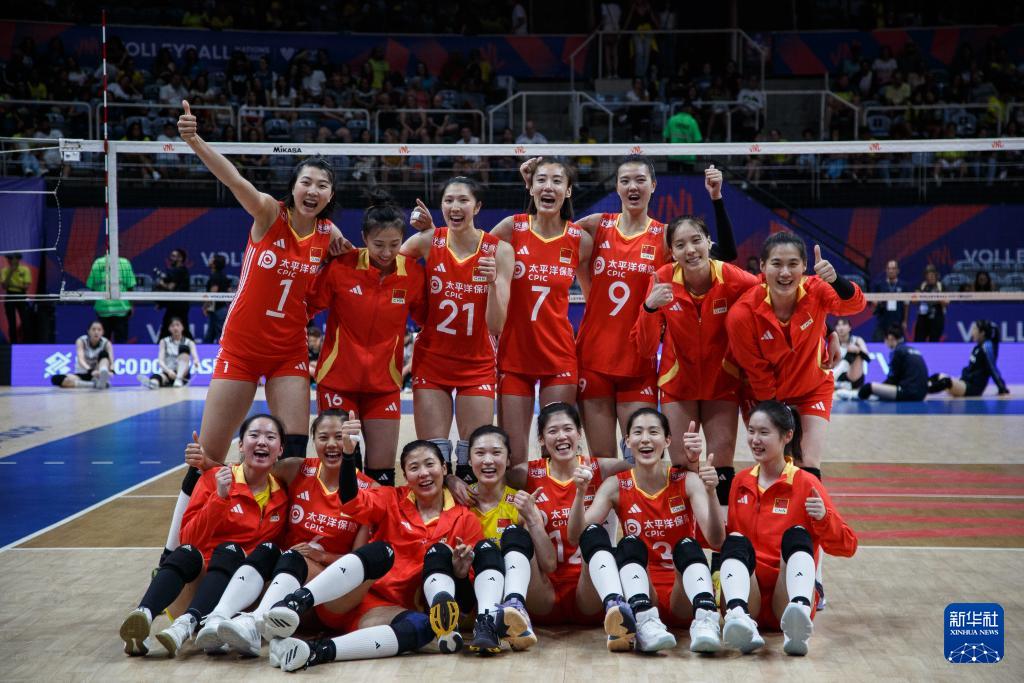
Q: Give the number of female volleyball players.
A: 14